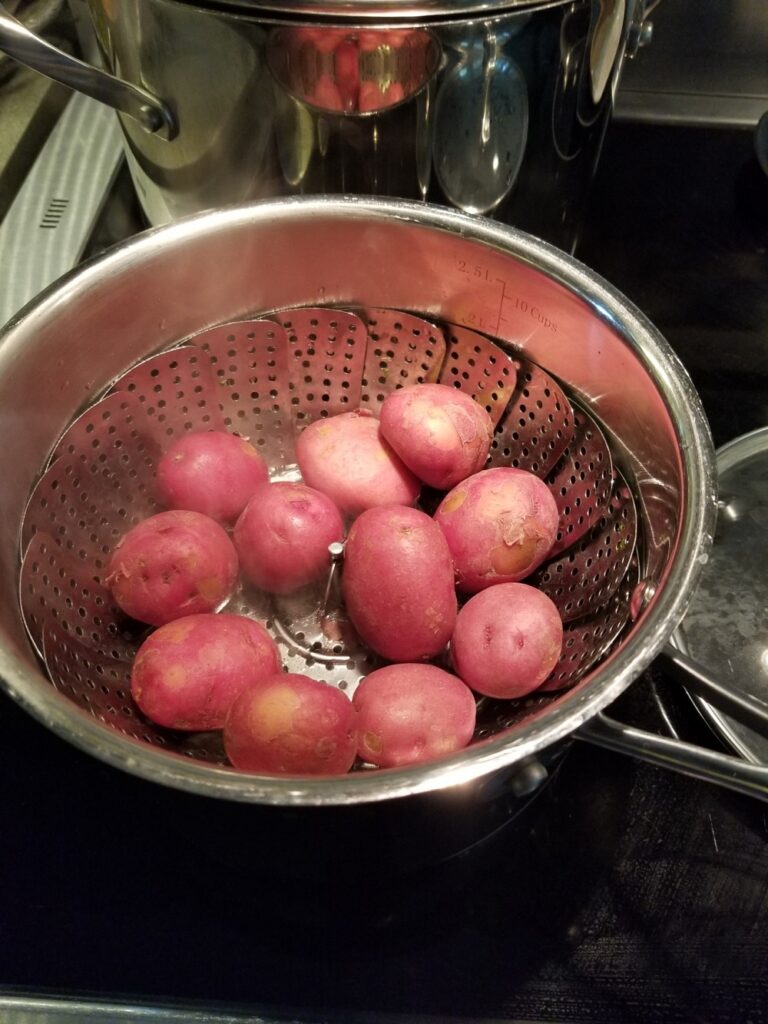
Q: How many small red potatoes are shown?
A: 11